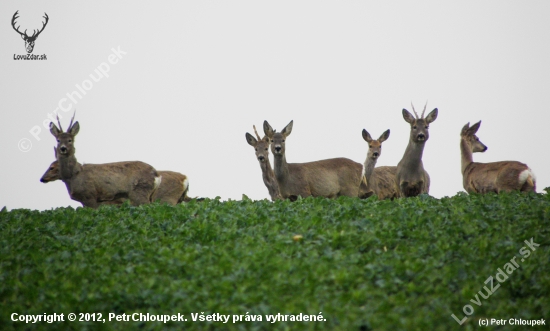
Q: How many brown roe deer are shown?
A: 7